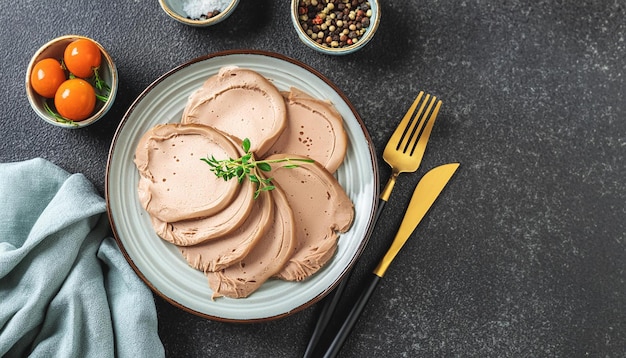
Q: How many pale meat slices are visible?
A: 7